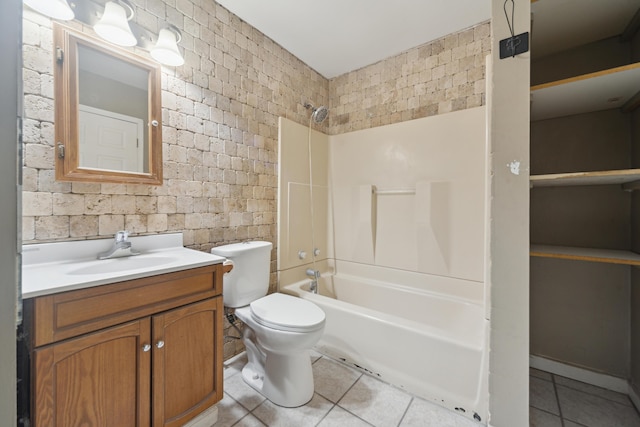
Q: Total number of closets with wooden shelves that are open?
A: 1